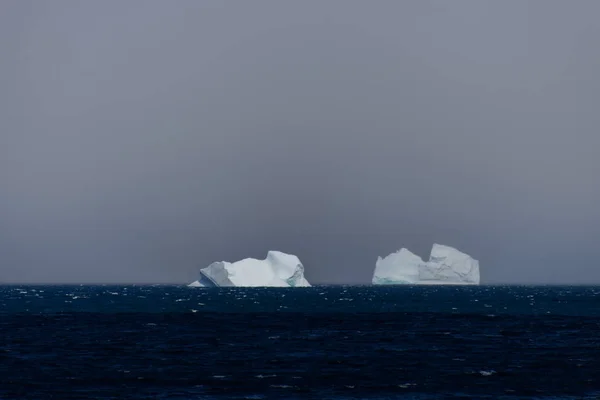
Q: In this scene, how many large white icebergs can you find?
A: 2